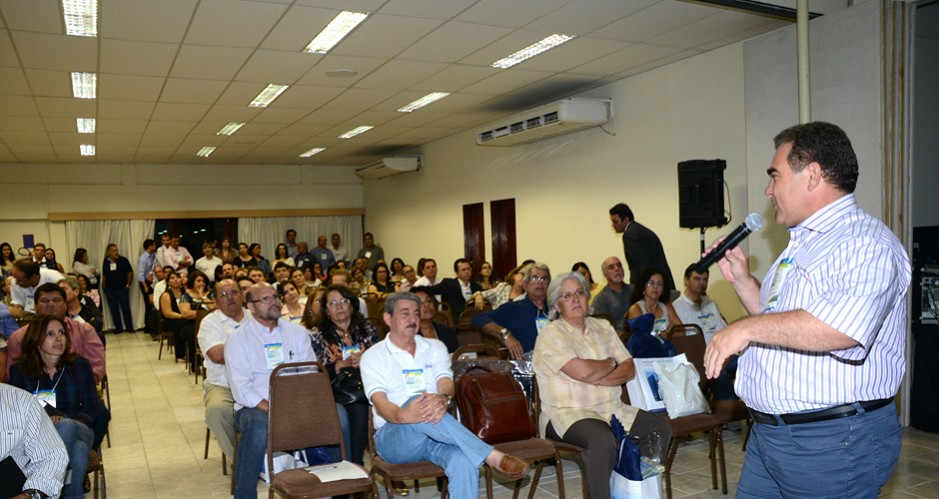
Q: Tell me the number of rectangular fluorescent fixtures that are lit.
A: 12